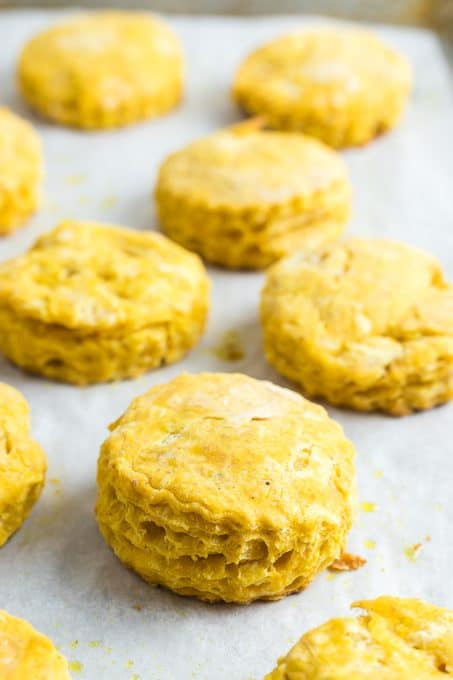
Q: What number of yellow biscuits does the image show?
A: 10